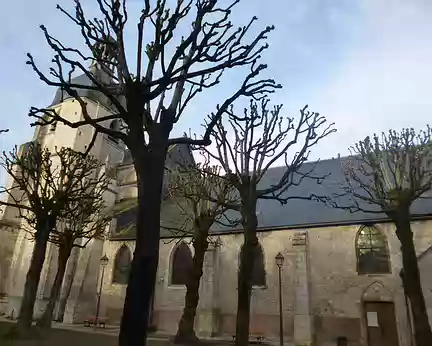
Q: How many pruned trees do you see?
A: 6